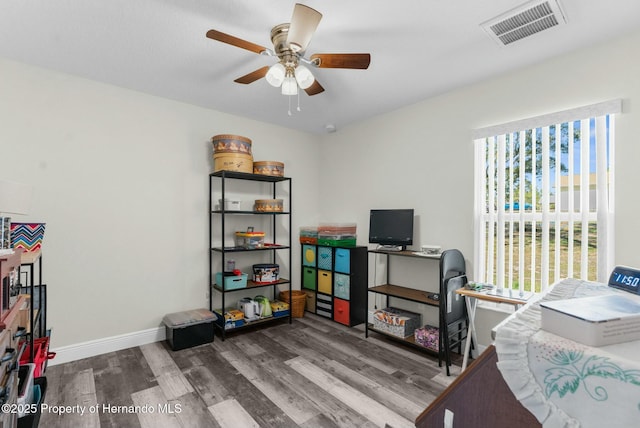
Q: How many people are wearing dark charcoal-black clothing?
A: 0